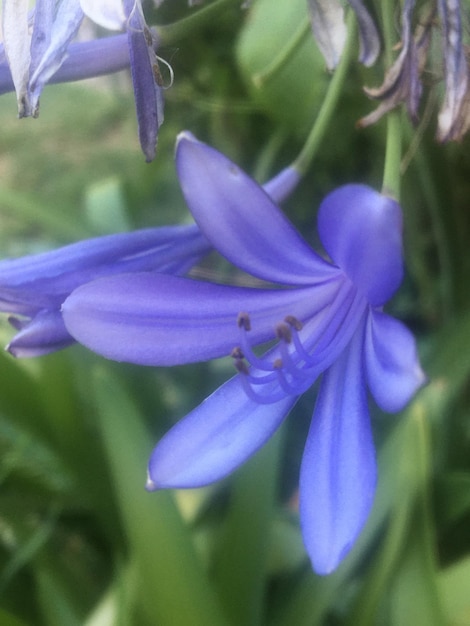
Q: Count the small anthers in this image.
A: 6